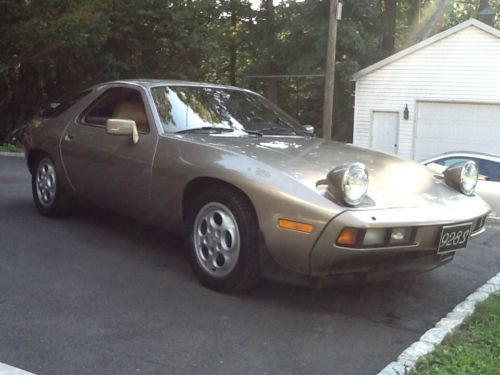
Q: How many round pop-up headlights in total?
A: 2